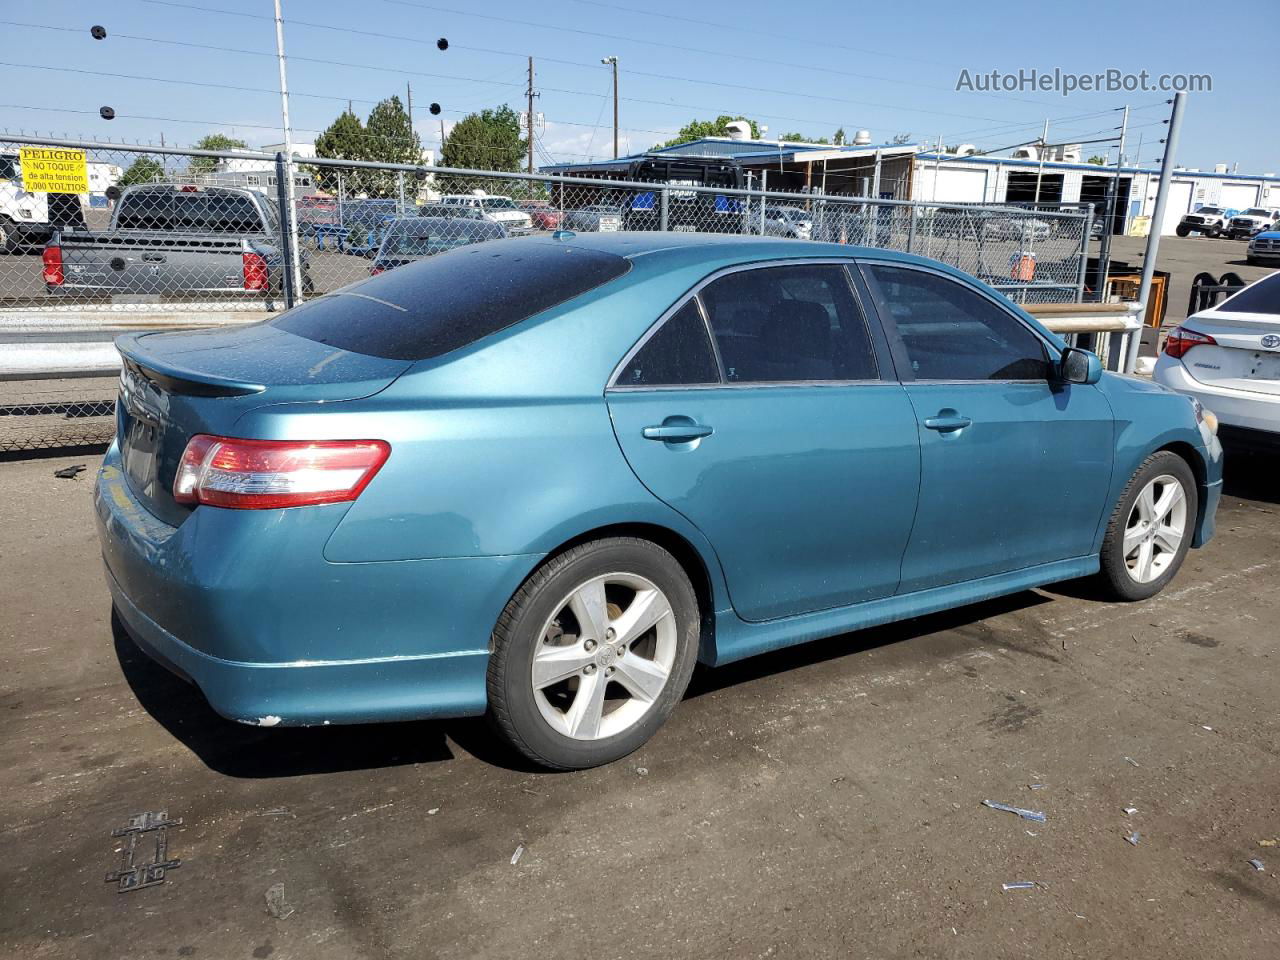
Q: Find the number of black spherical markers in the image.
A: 4